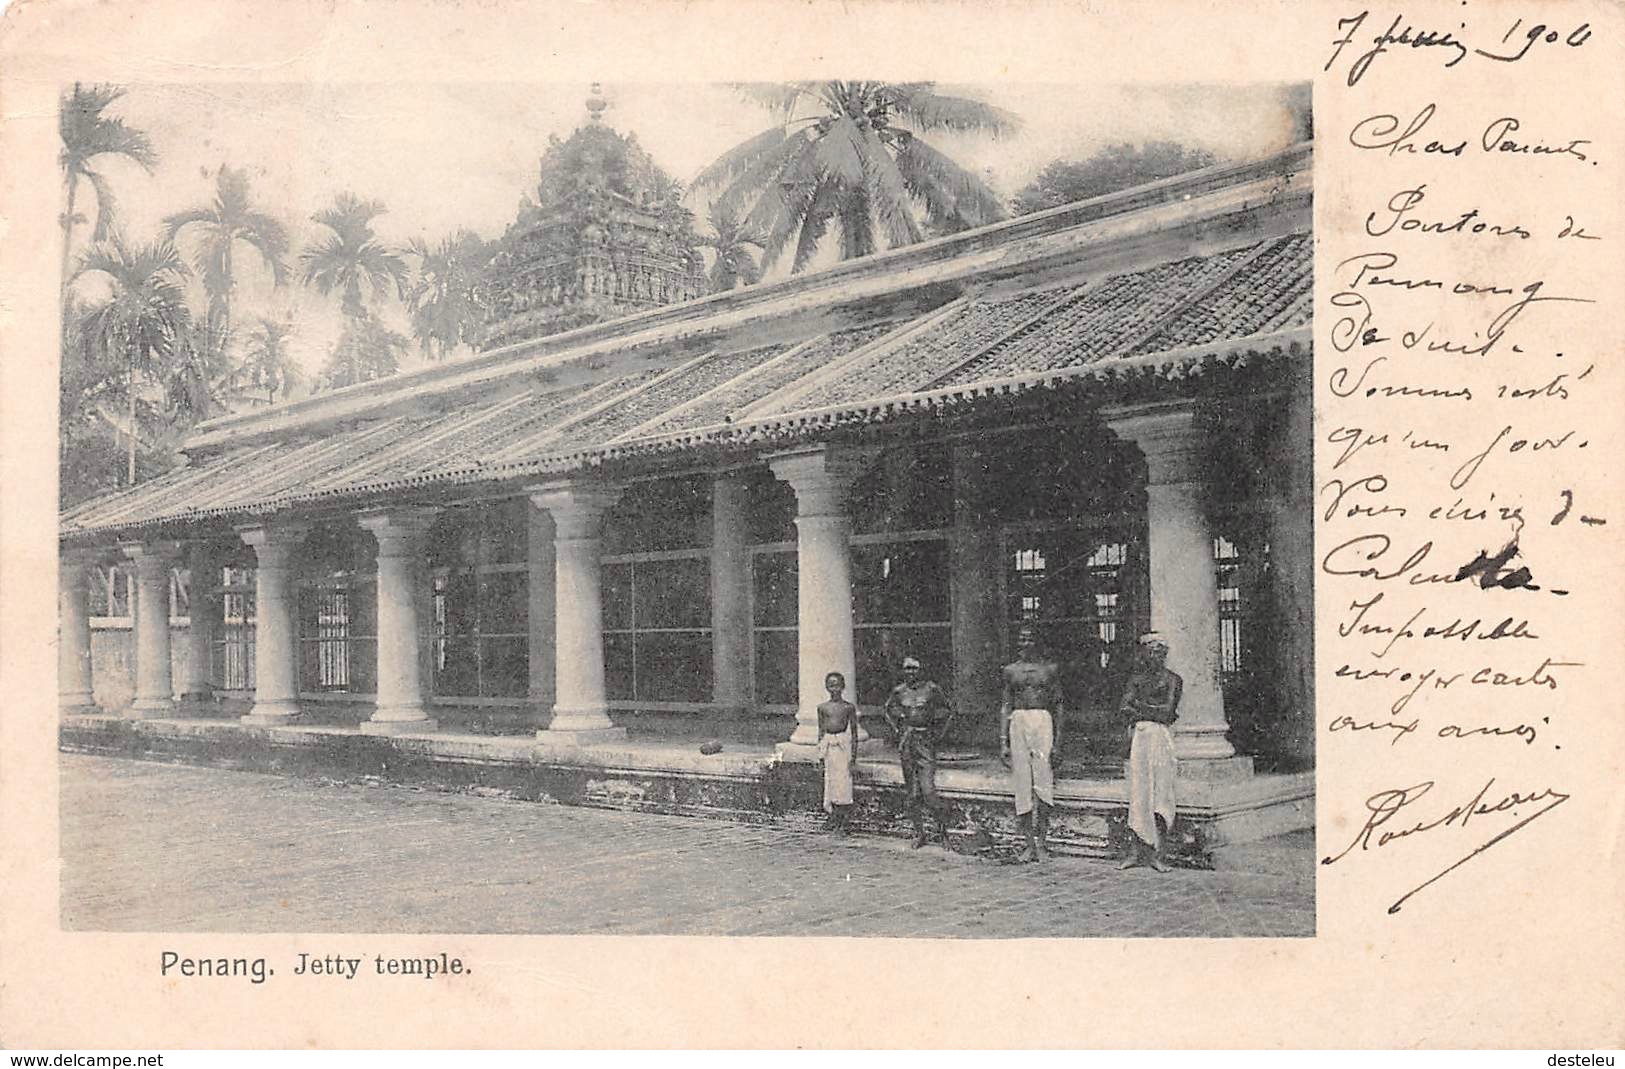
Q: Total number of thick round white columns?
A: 7